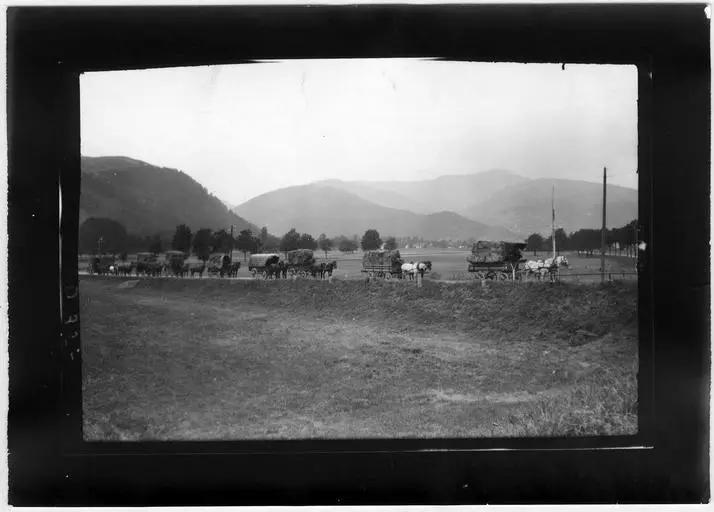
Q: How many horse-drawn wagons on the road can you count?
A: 8